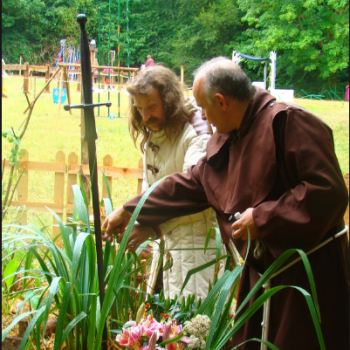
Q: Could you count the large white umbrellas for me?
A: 0